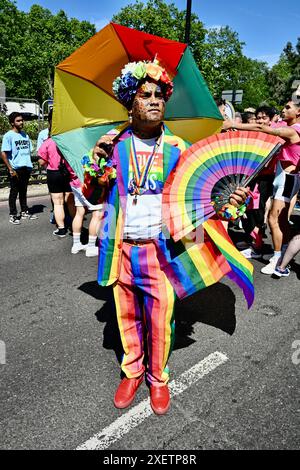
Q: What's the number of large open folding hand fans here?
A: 1